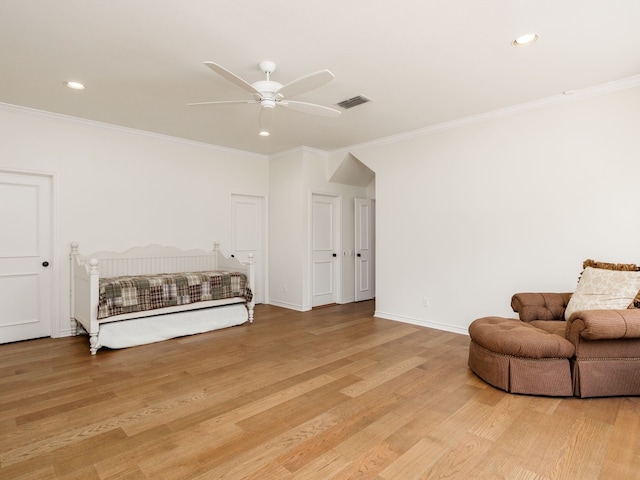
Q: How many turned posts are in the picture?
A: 4